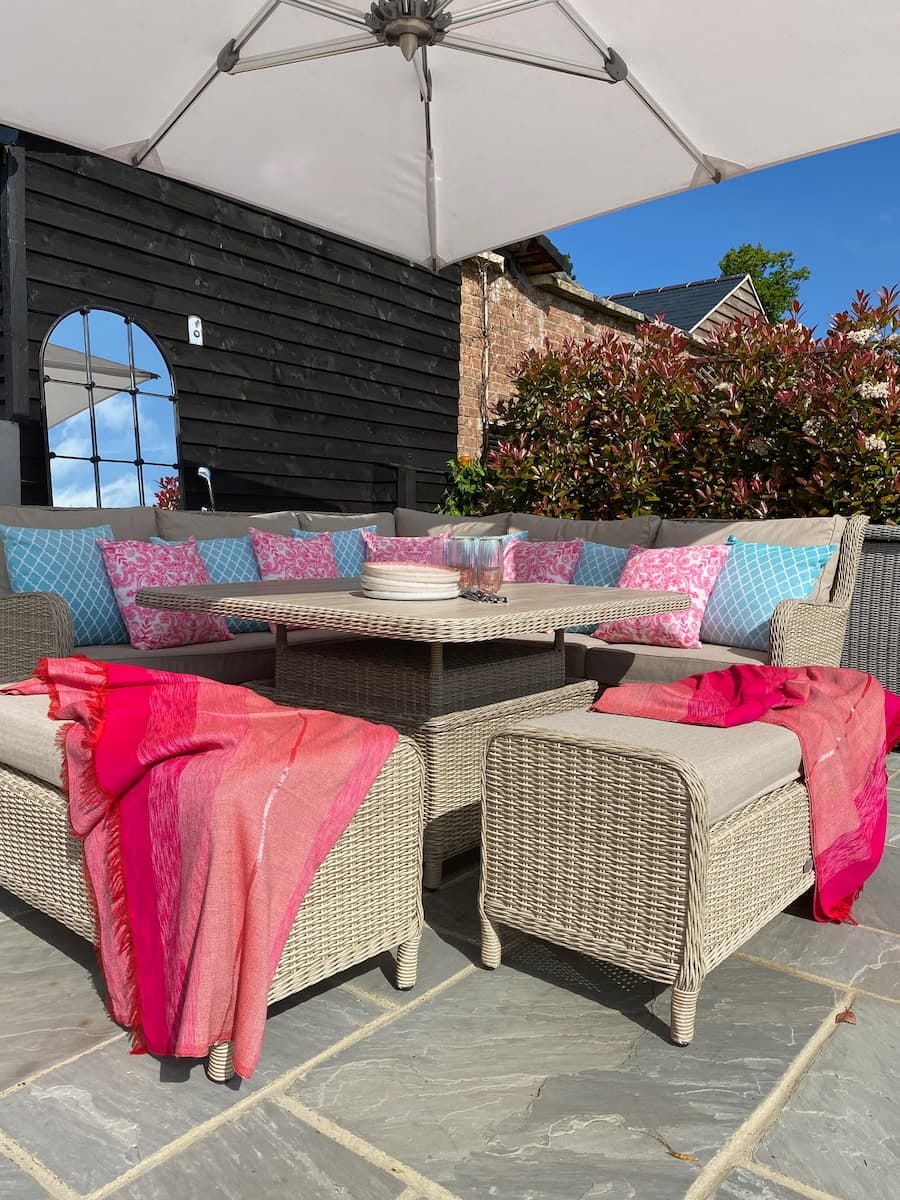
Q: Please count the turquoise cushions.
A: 6